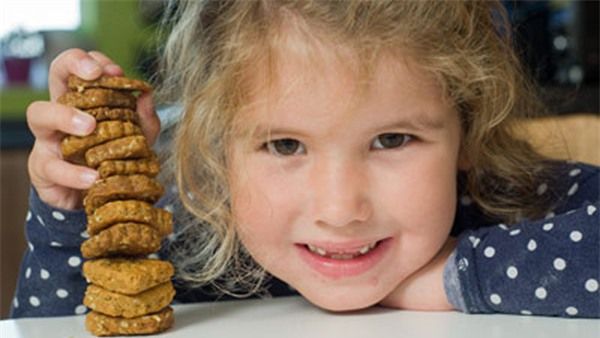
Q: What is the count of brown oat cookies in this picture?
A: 12